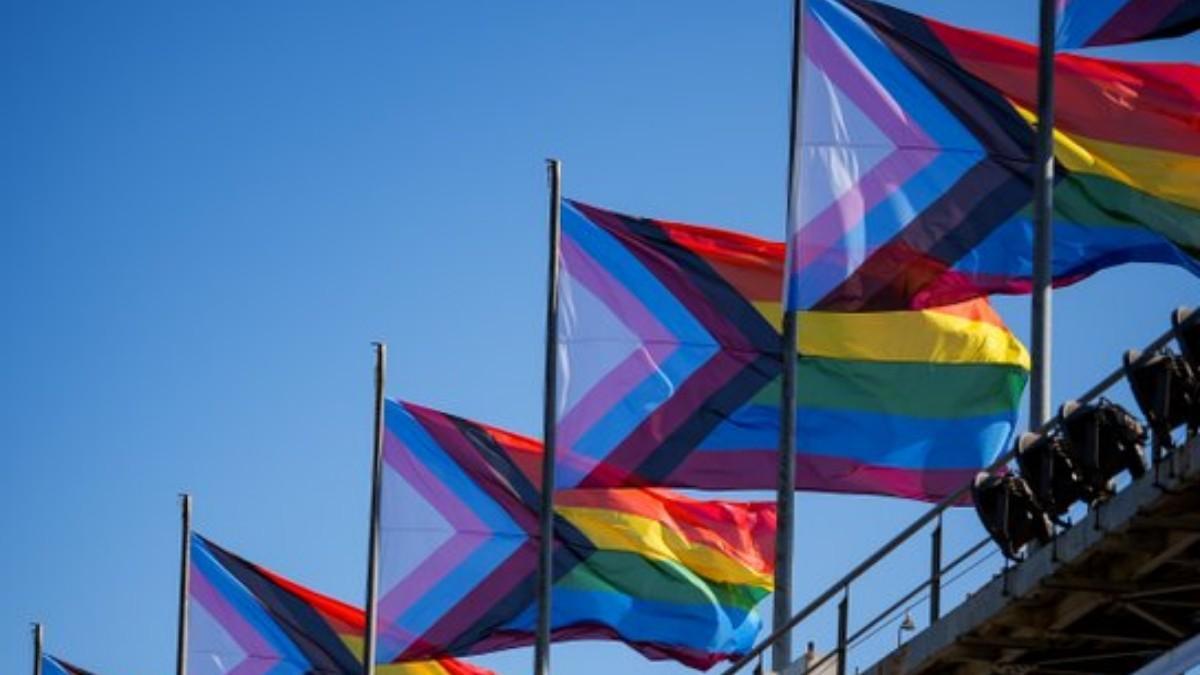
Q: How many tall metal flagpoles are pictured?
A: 6